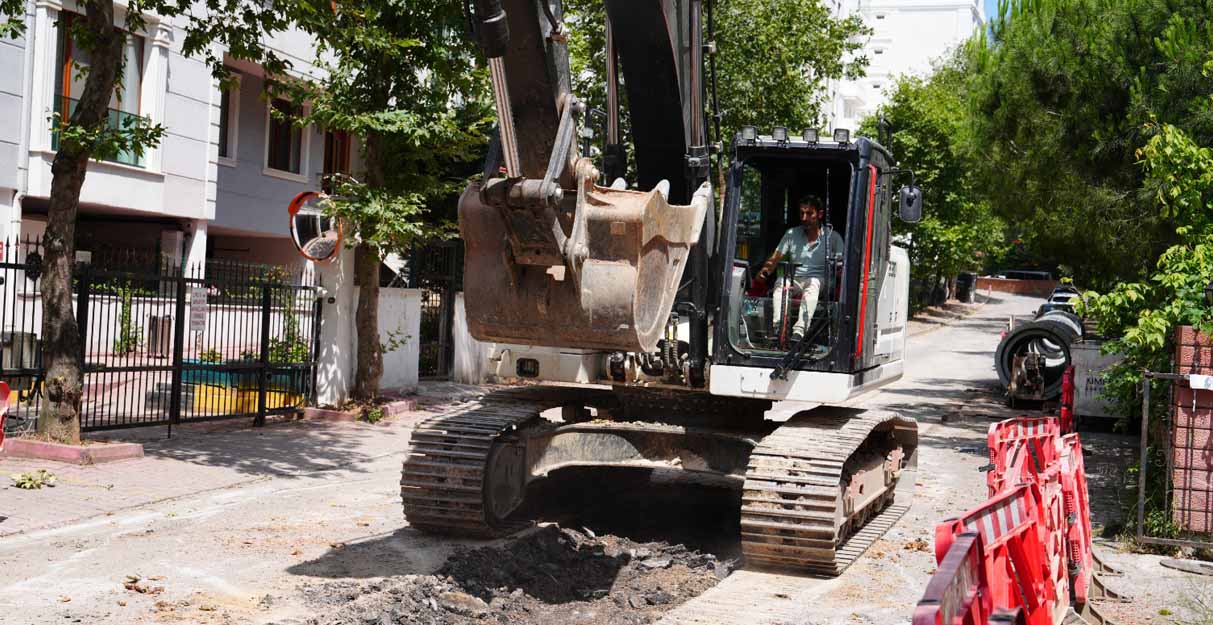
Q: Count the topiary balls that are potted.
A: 0